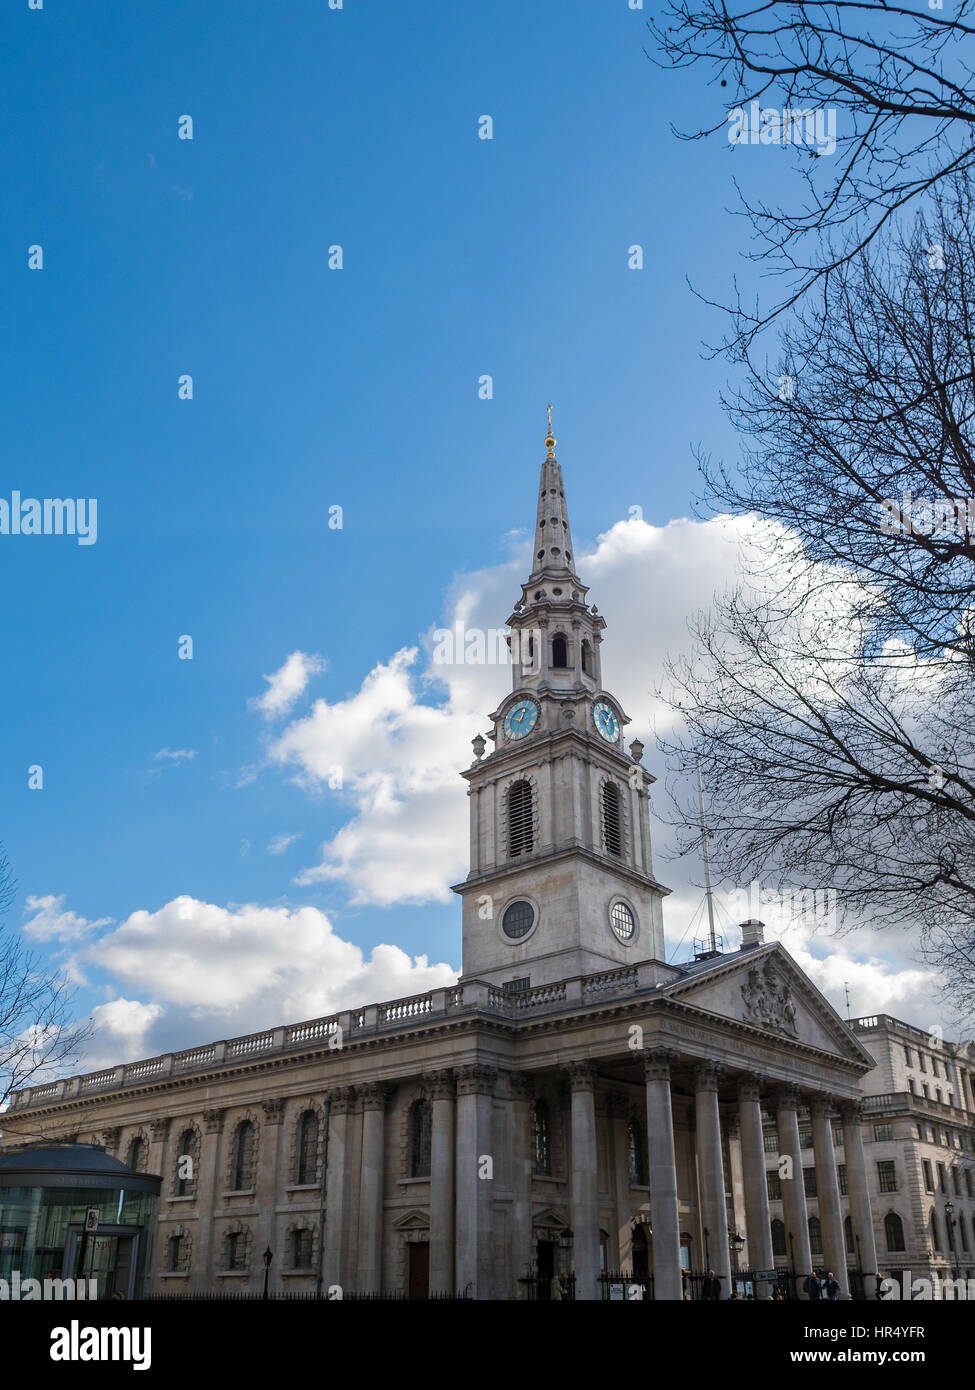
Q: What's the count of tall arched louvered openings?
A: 2